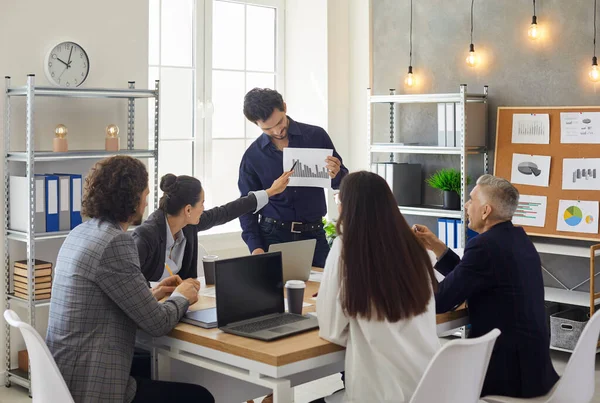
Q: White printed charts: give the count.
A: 7